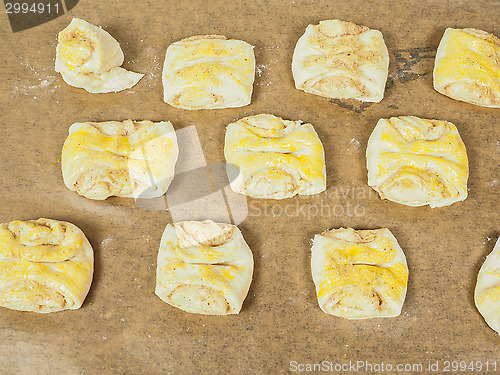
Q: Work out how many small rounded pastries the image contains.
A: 11